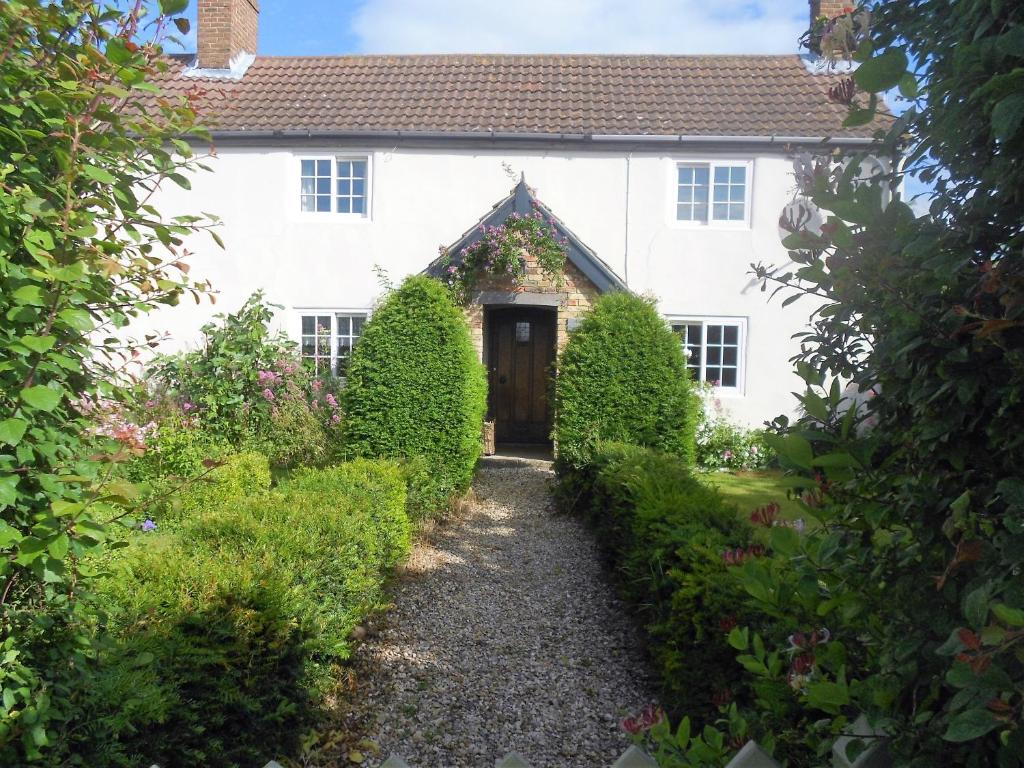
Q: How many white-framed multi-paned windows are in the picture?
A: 4